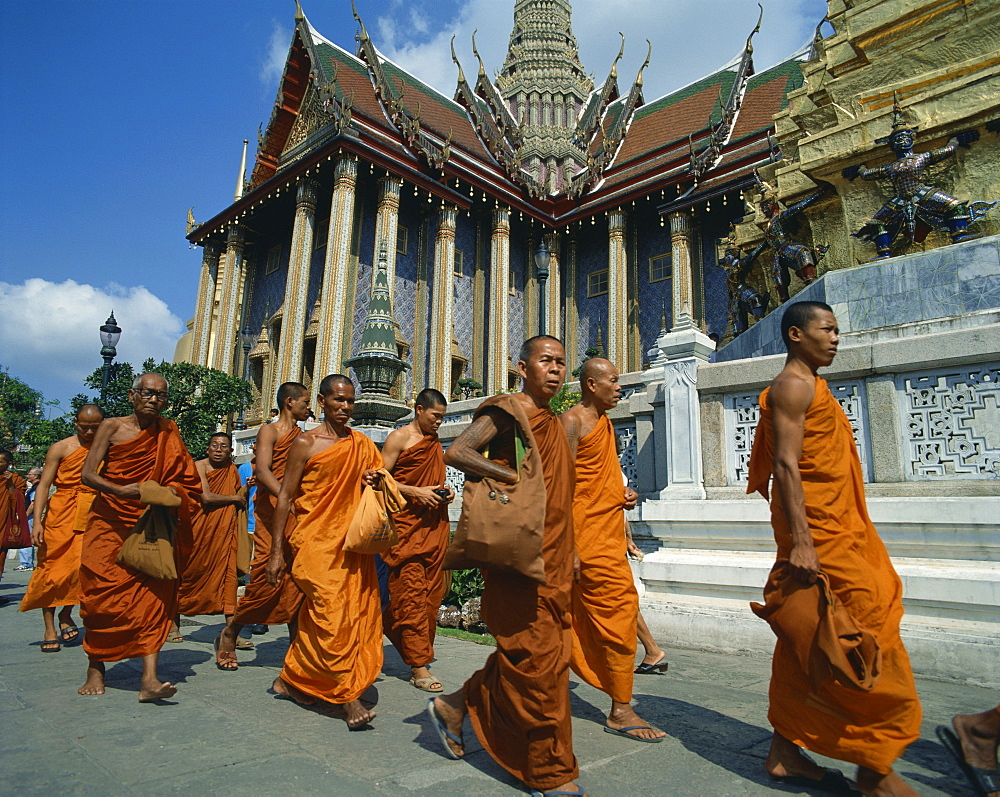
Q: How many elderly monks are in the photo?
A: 1